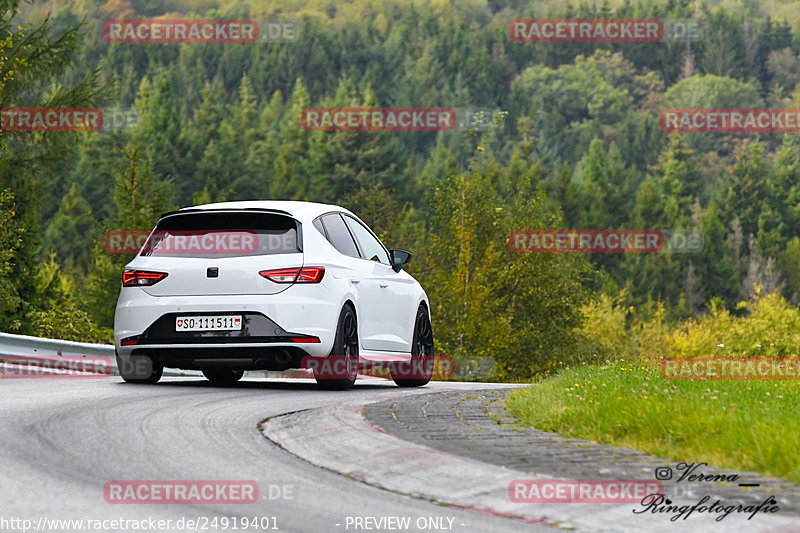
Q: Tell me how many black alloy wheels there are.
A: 2